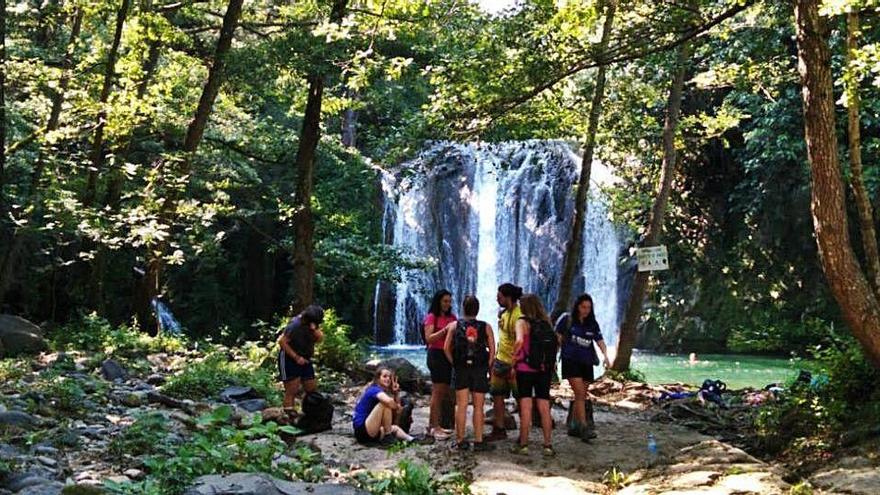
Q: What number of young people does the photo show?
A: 7